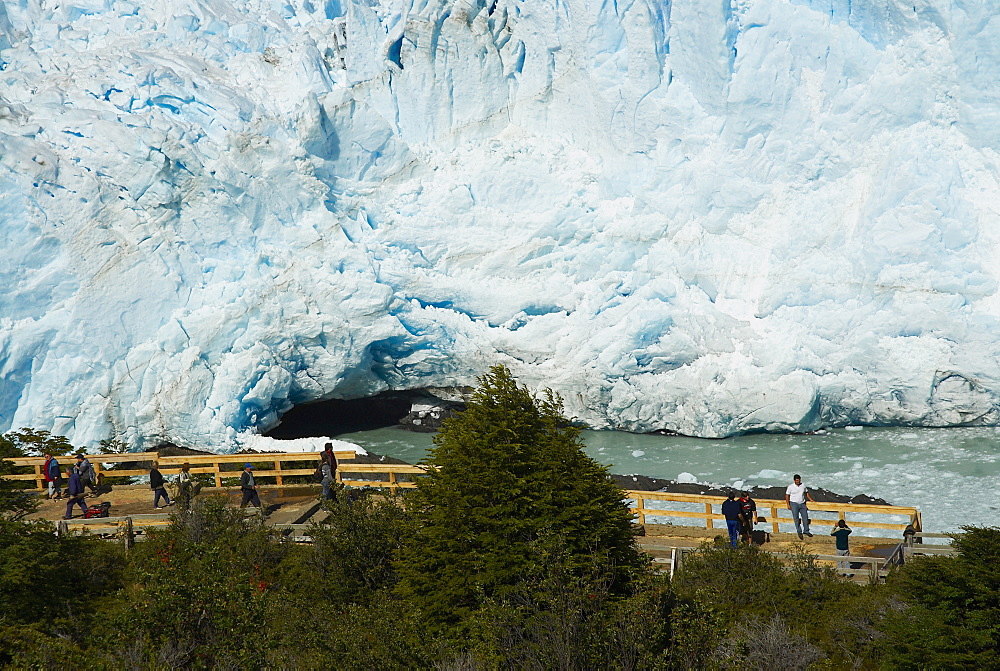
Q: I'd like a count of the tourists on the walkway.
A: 12